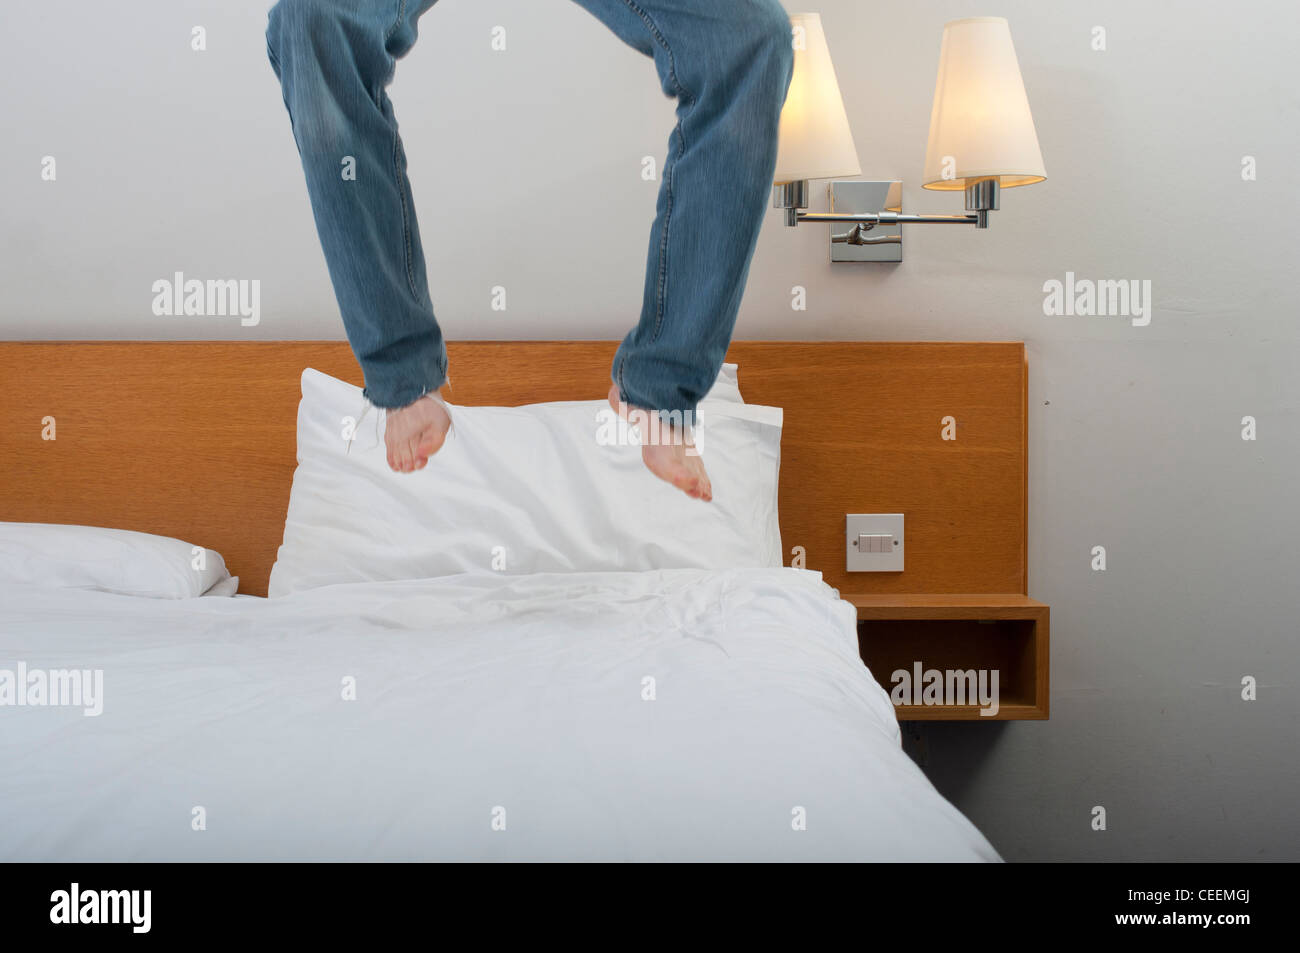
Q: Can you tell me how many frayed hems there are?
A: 1